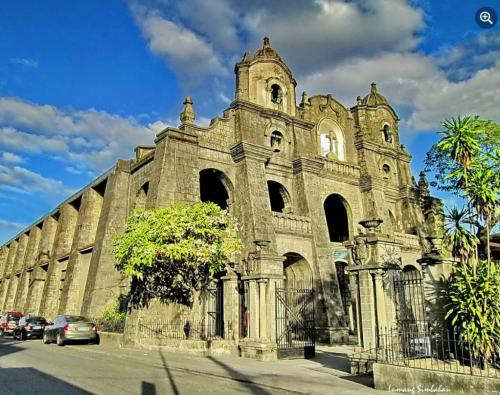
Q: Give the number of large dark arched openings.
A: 3